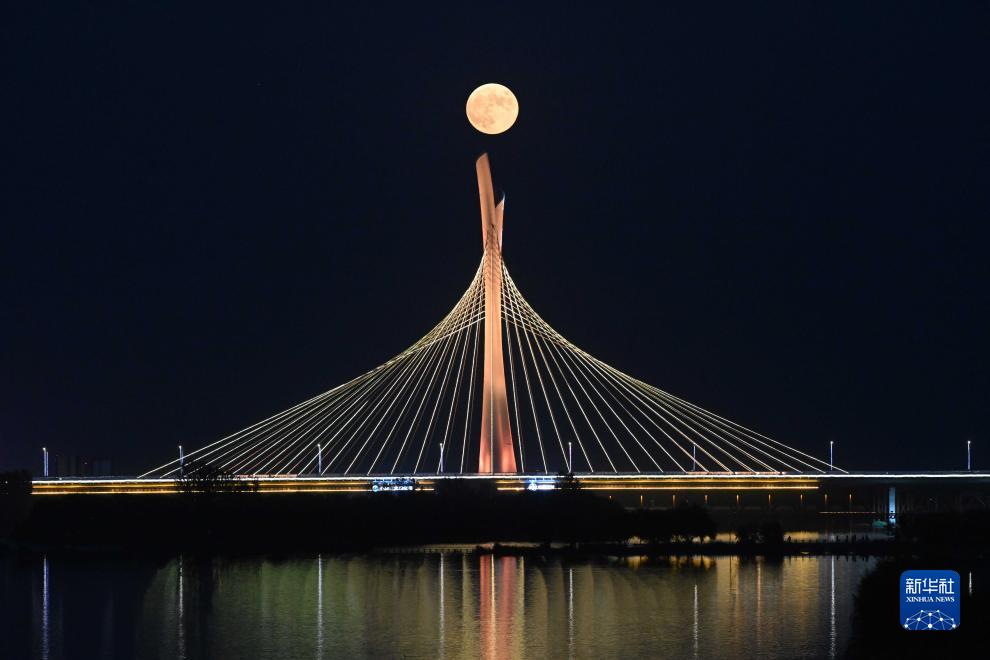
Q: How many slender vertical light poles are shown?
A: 8